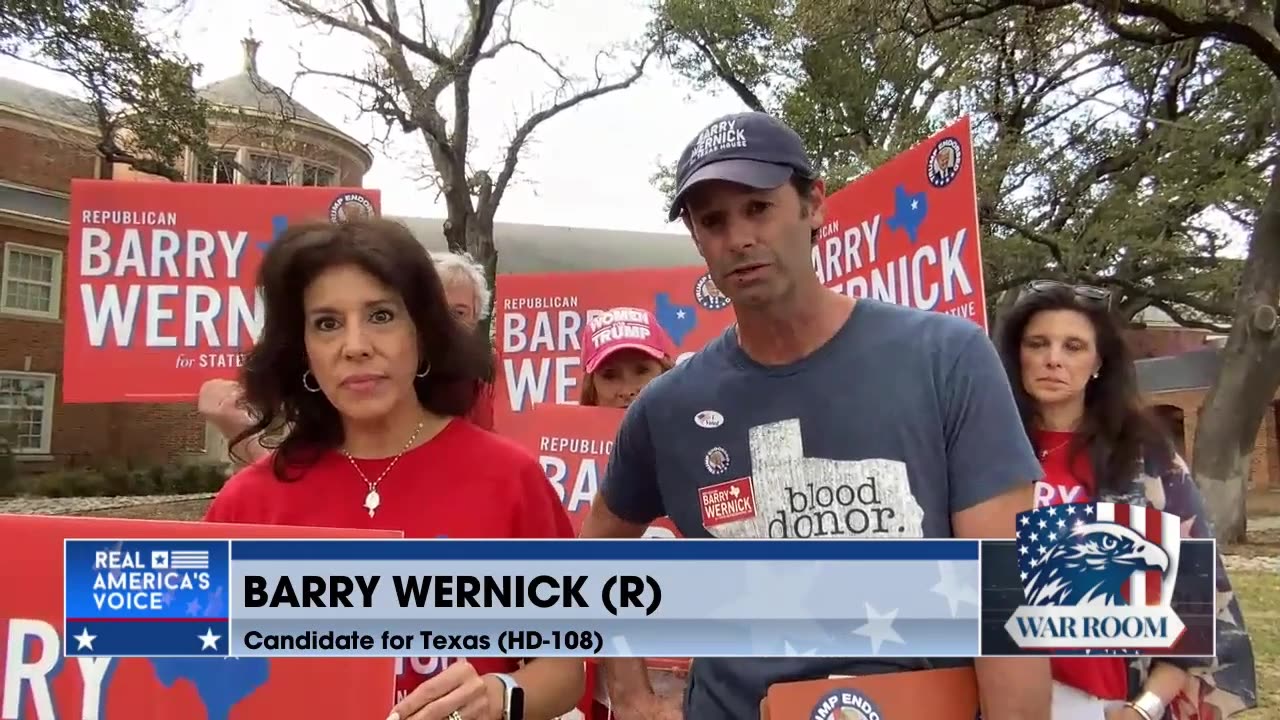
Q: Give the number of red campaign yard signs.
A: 5